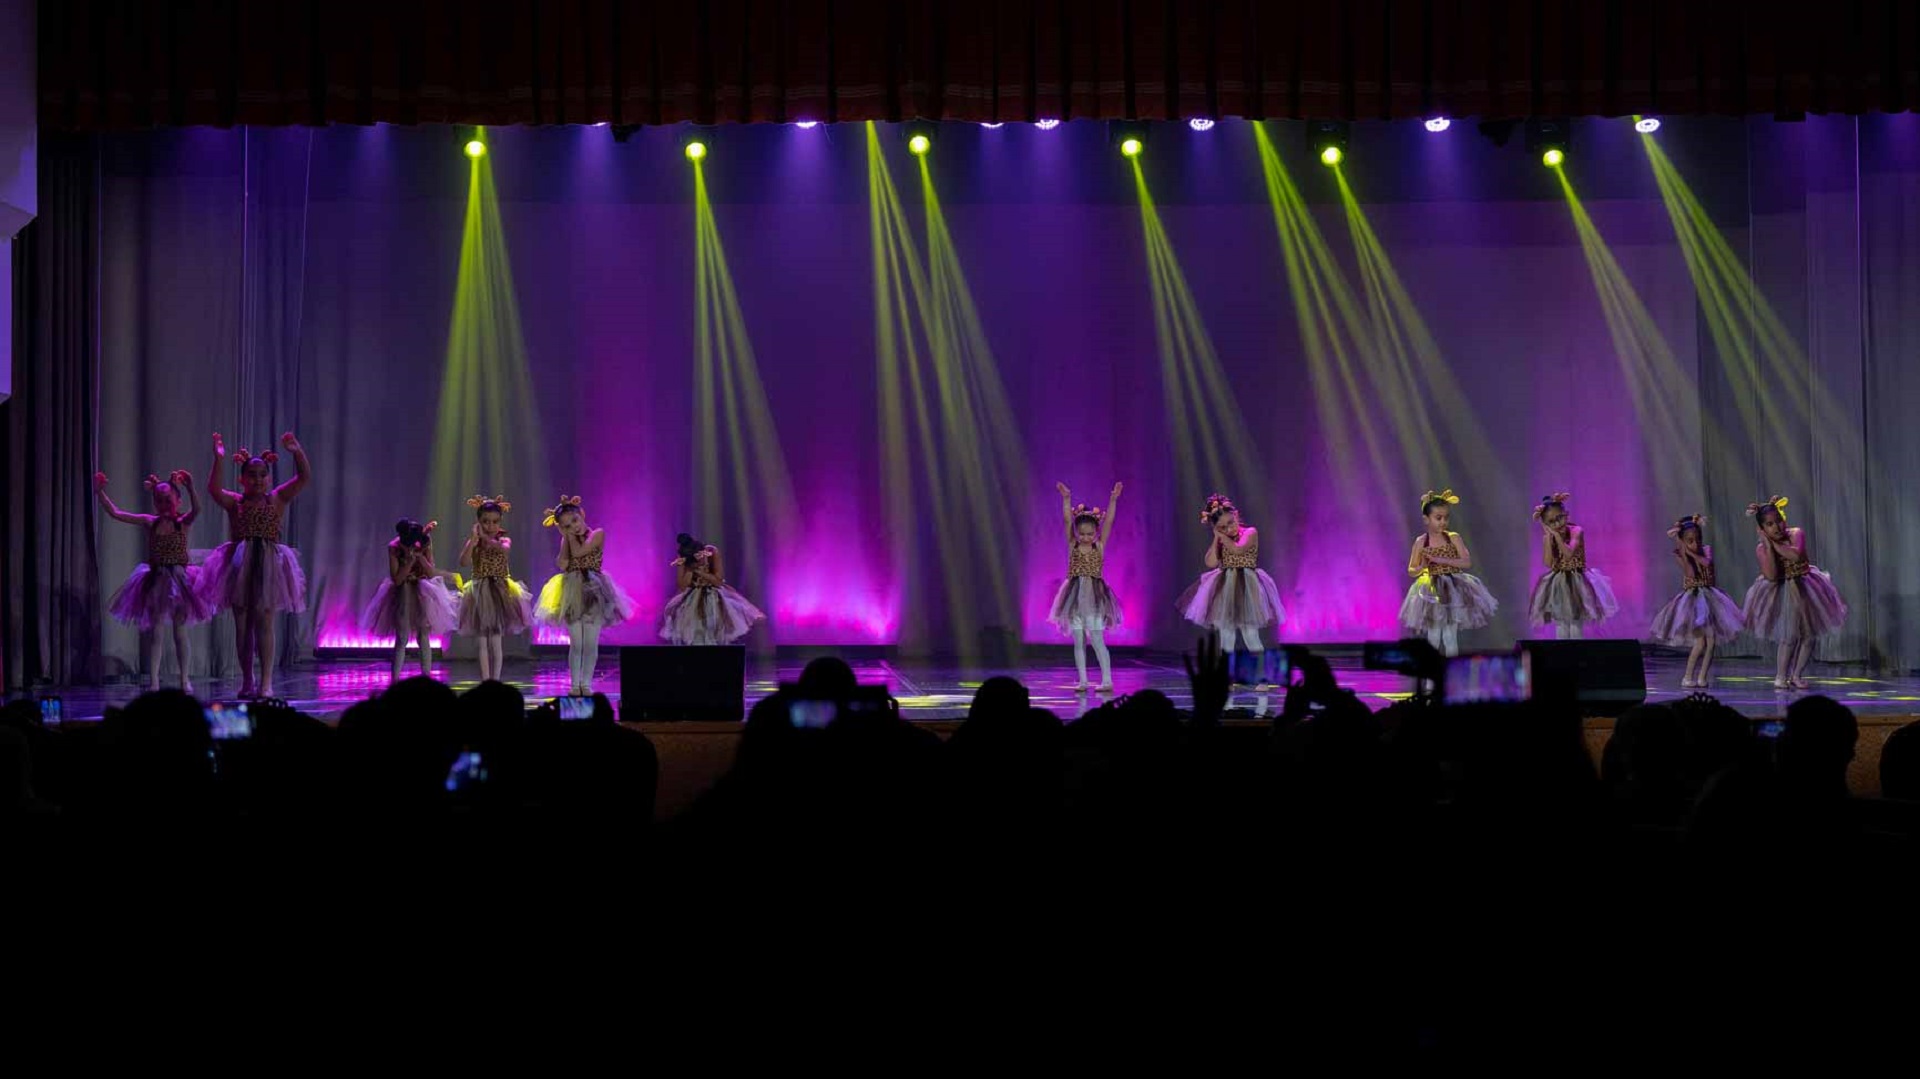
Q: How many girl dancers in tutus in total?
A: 12